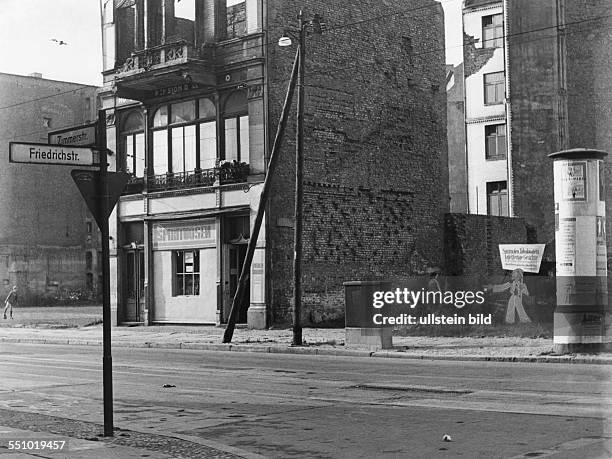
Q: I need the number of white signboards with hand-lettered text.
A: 1